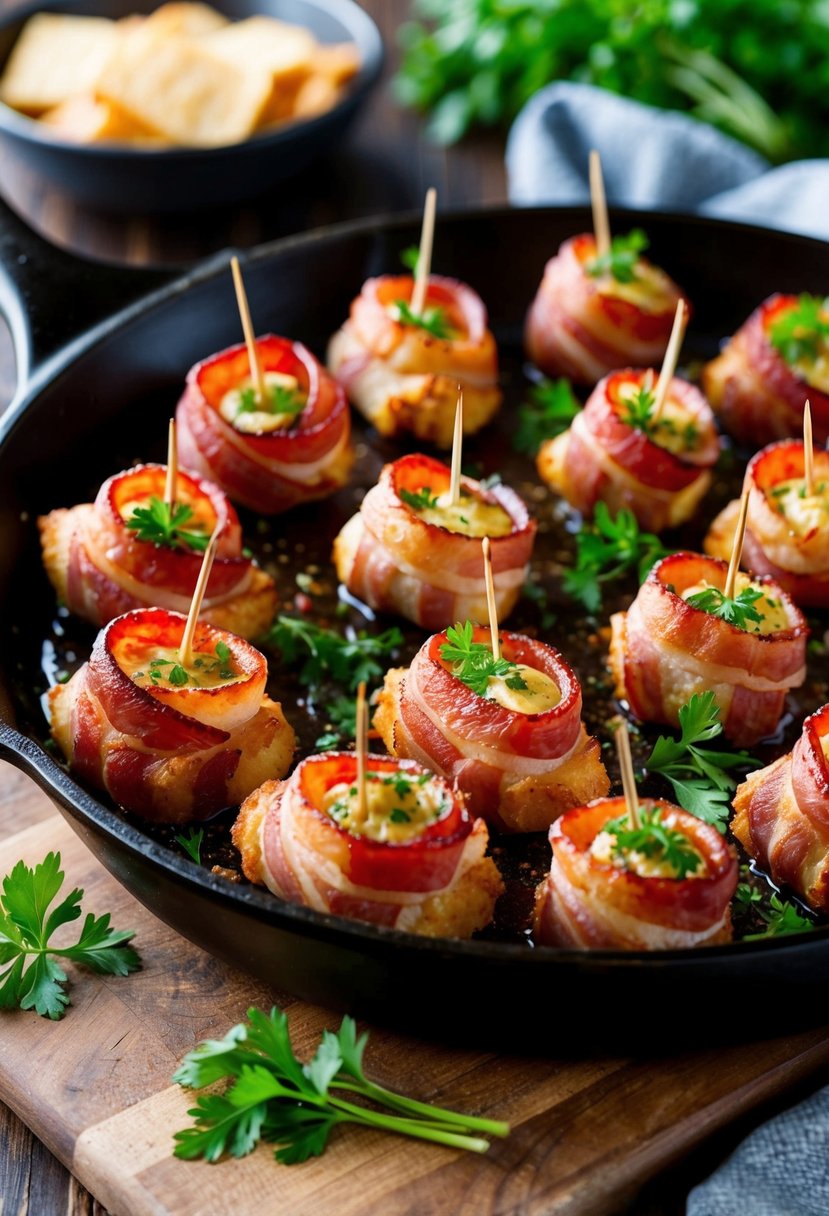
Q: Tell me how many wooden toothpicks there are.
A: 12